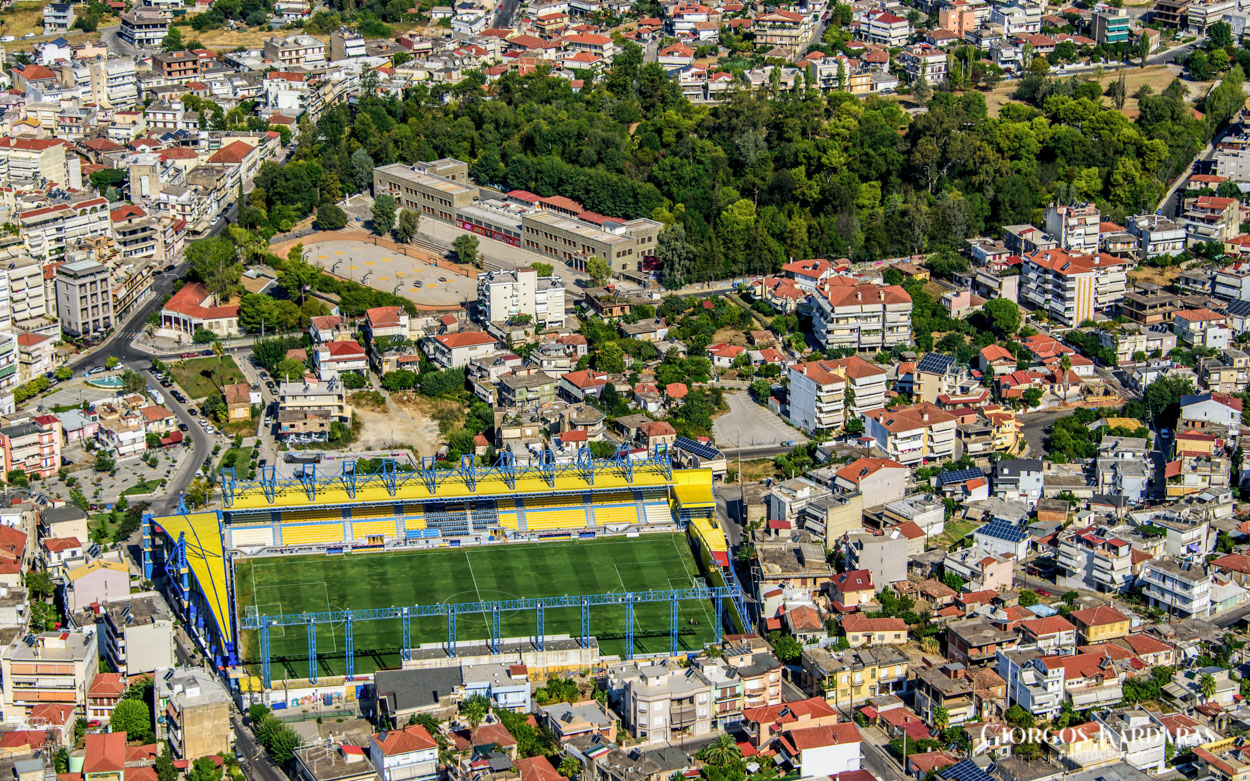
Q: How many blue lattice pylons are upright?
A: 11